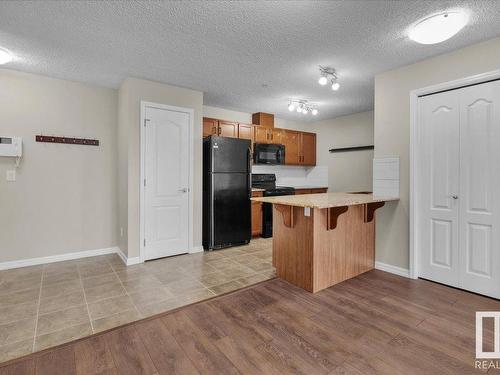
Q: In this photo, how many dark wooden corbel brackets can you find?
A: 3